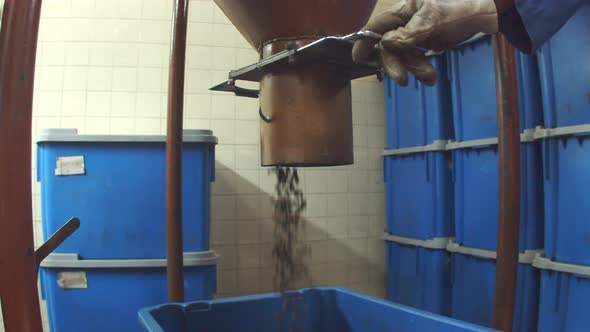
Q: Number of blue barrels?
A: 12